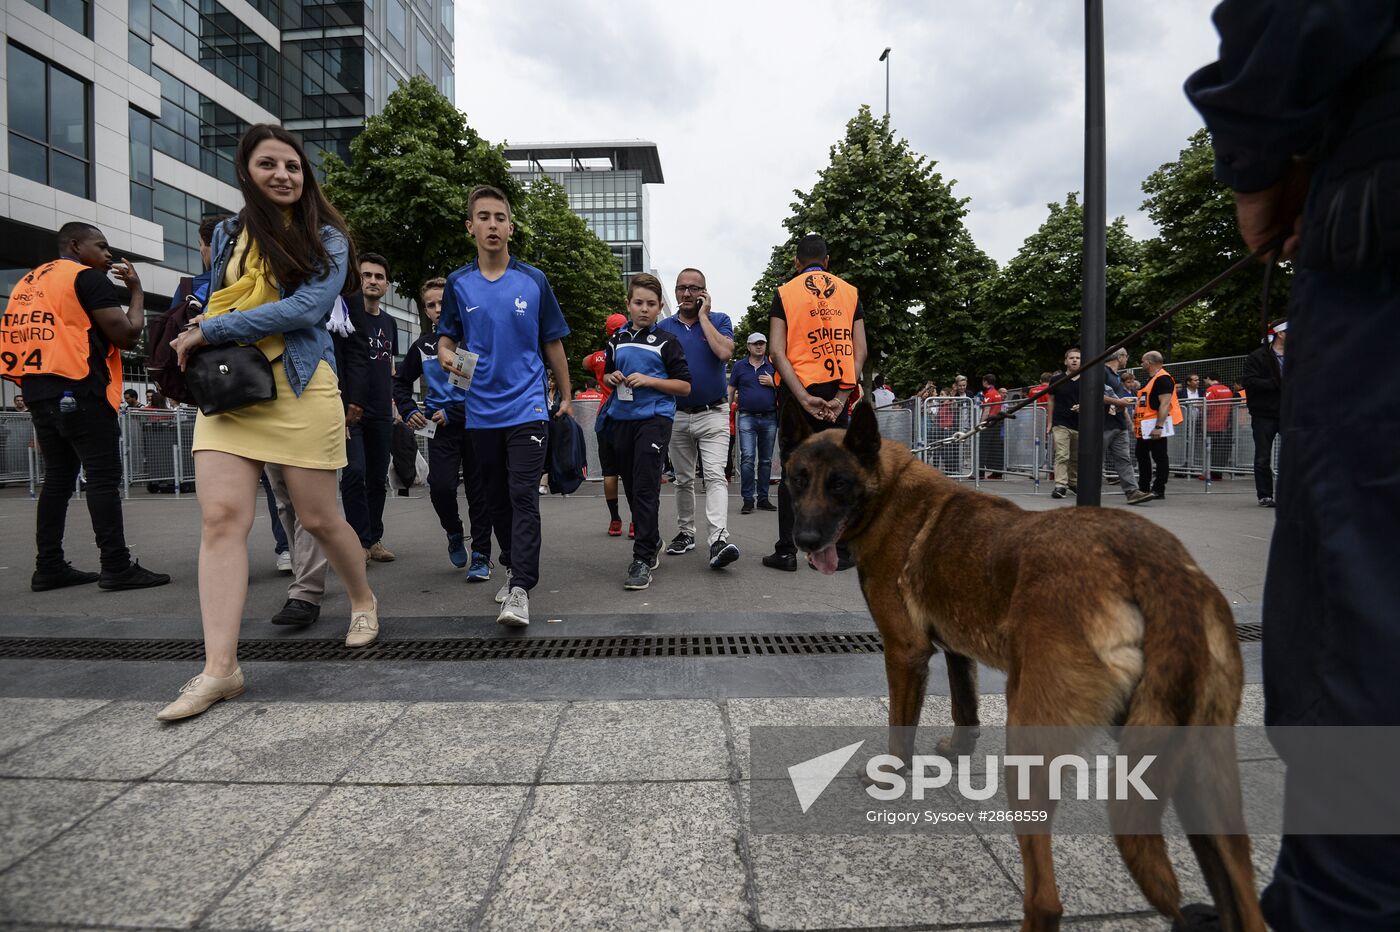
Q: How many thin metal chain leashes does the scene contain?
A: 1